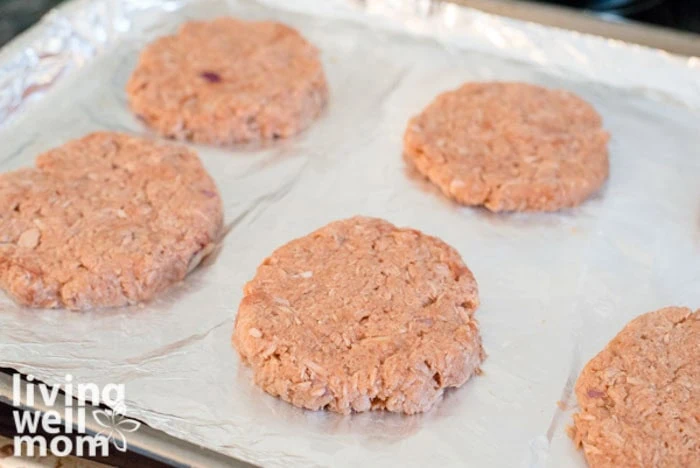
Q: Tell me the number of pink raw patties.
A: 5